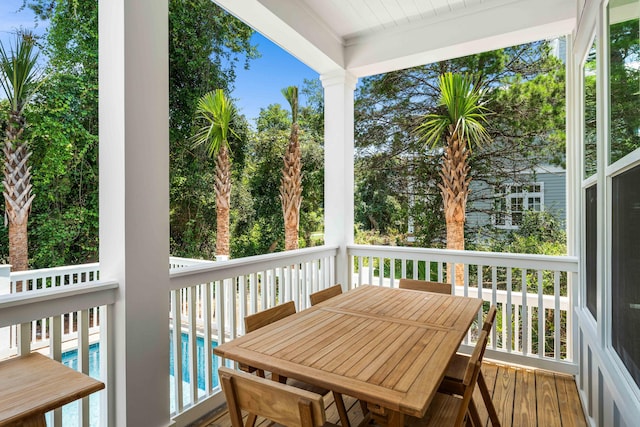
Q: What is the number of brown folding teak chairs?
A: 6